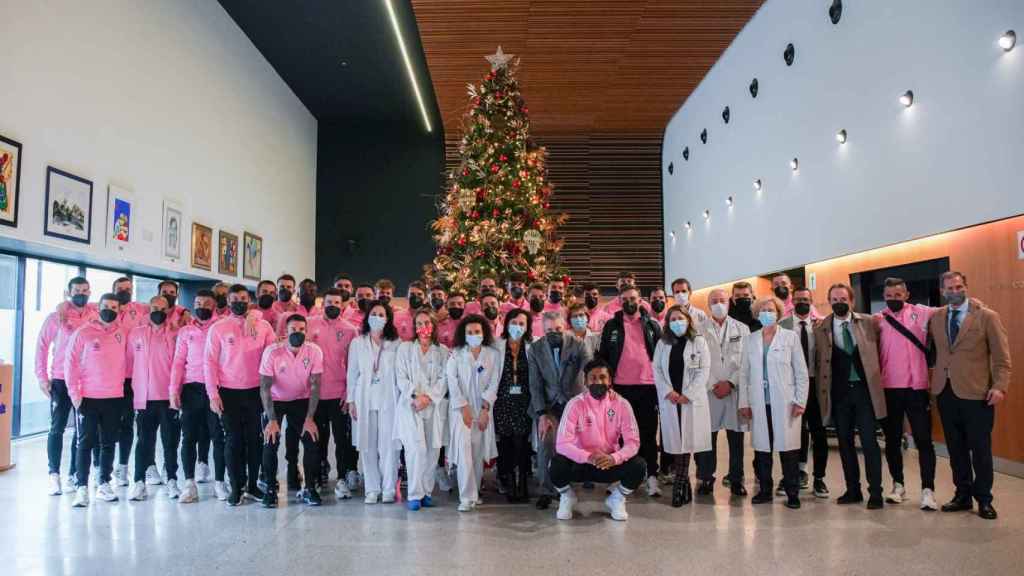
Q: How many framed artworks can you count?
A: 7